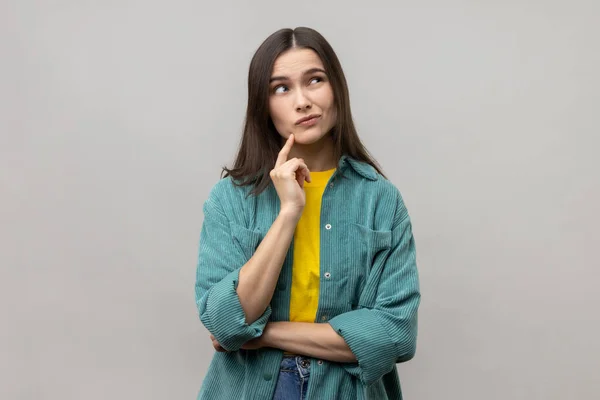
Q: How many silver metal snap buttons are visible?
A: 5